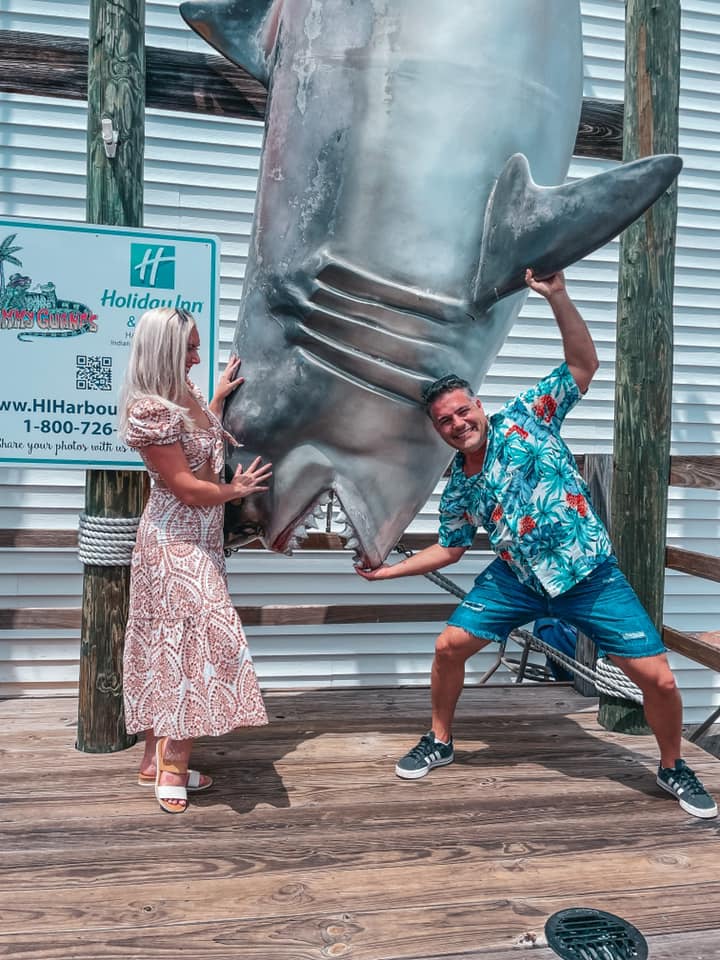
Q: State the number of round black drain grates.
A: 1